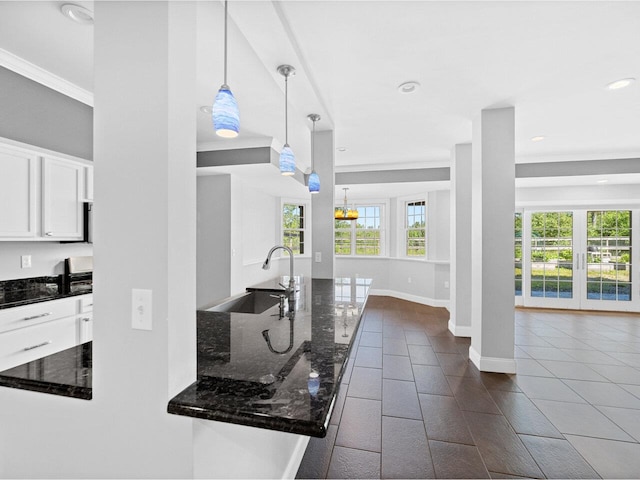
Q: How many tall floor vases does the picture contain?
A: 0